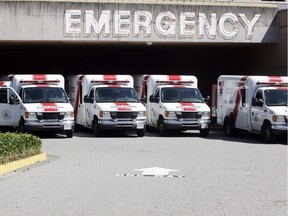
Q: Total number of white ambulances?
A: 4